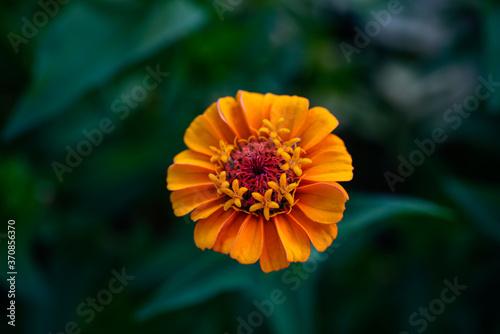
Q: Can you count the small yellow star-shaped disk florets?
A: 8